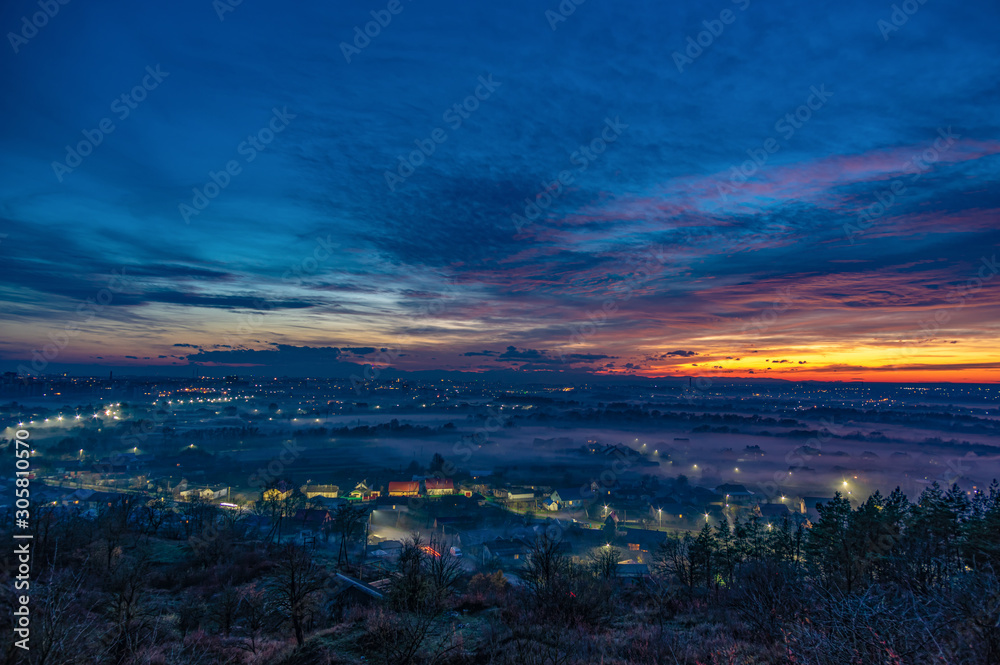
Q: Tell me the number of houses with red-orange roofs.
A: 2